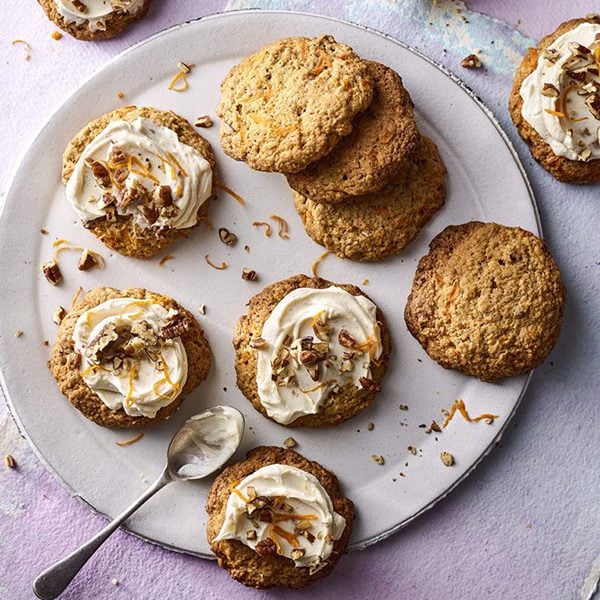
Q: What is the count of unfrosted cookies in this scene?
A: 4